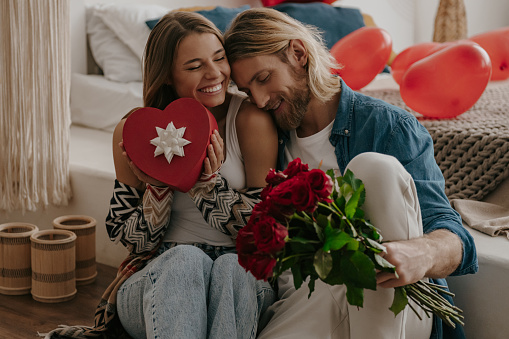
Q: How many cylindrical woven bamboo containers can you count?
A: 3